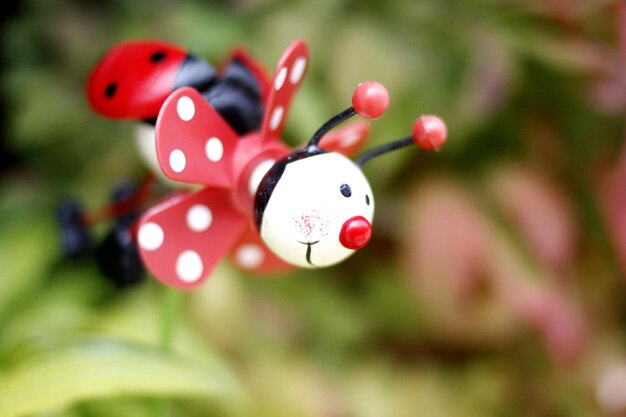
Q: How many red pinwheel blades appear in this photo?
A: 5